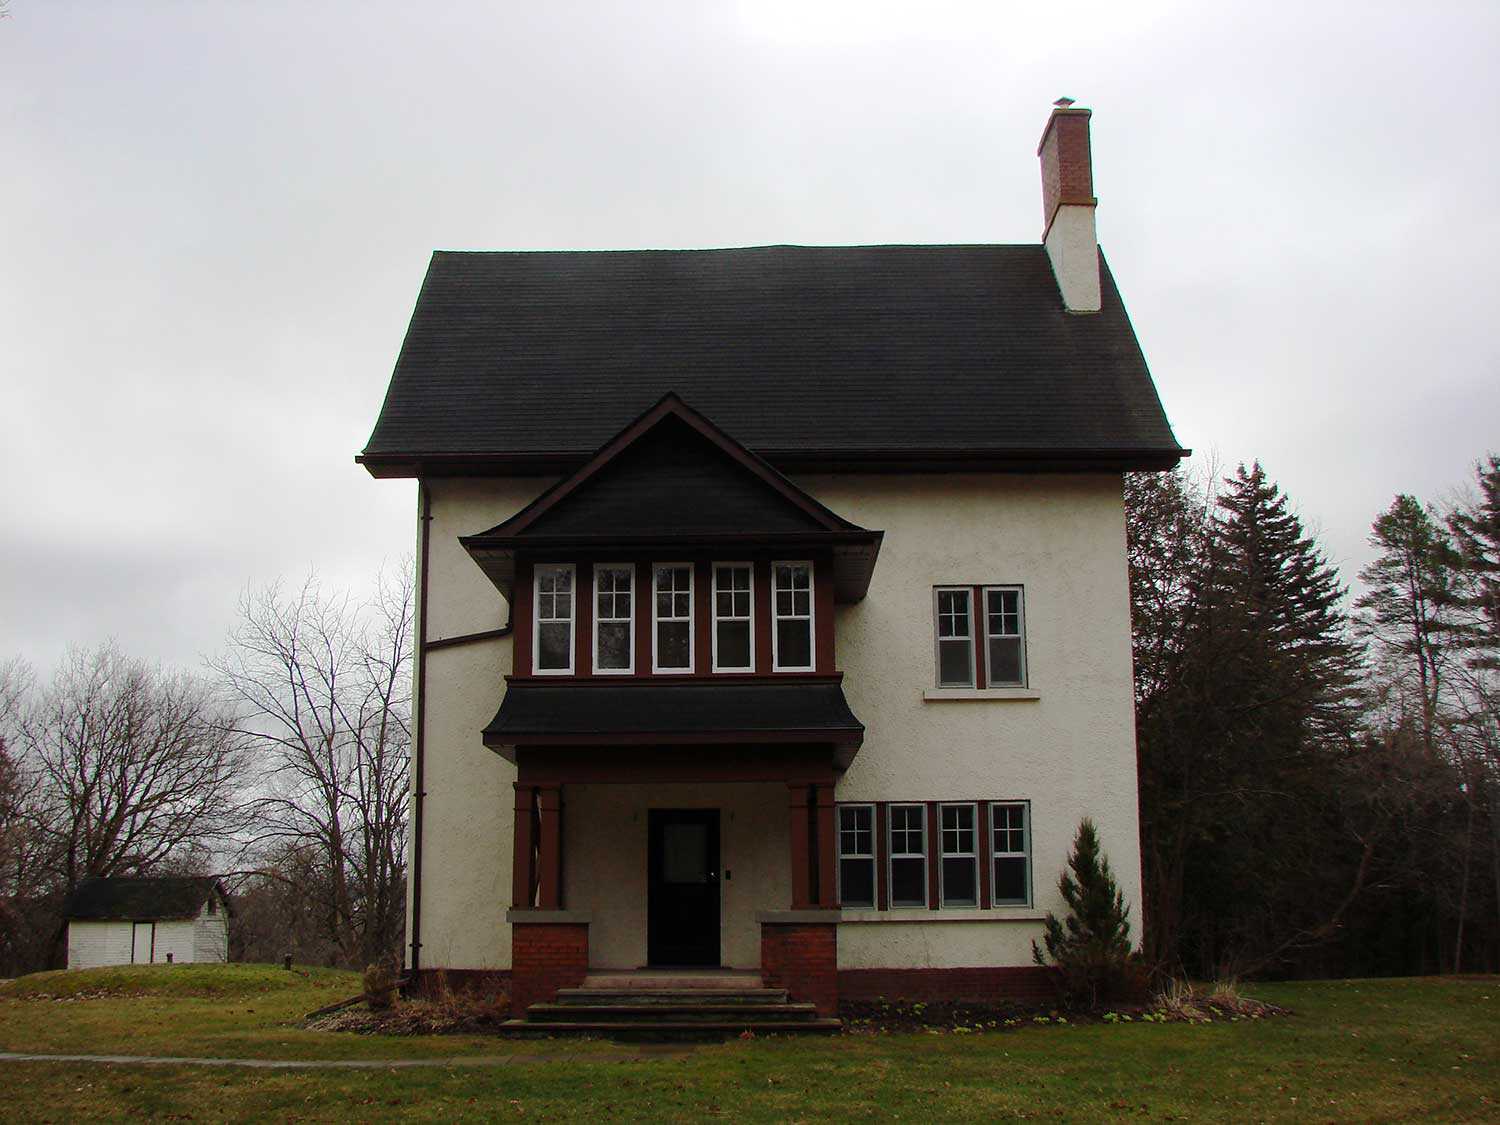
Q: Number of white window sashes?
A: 11